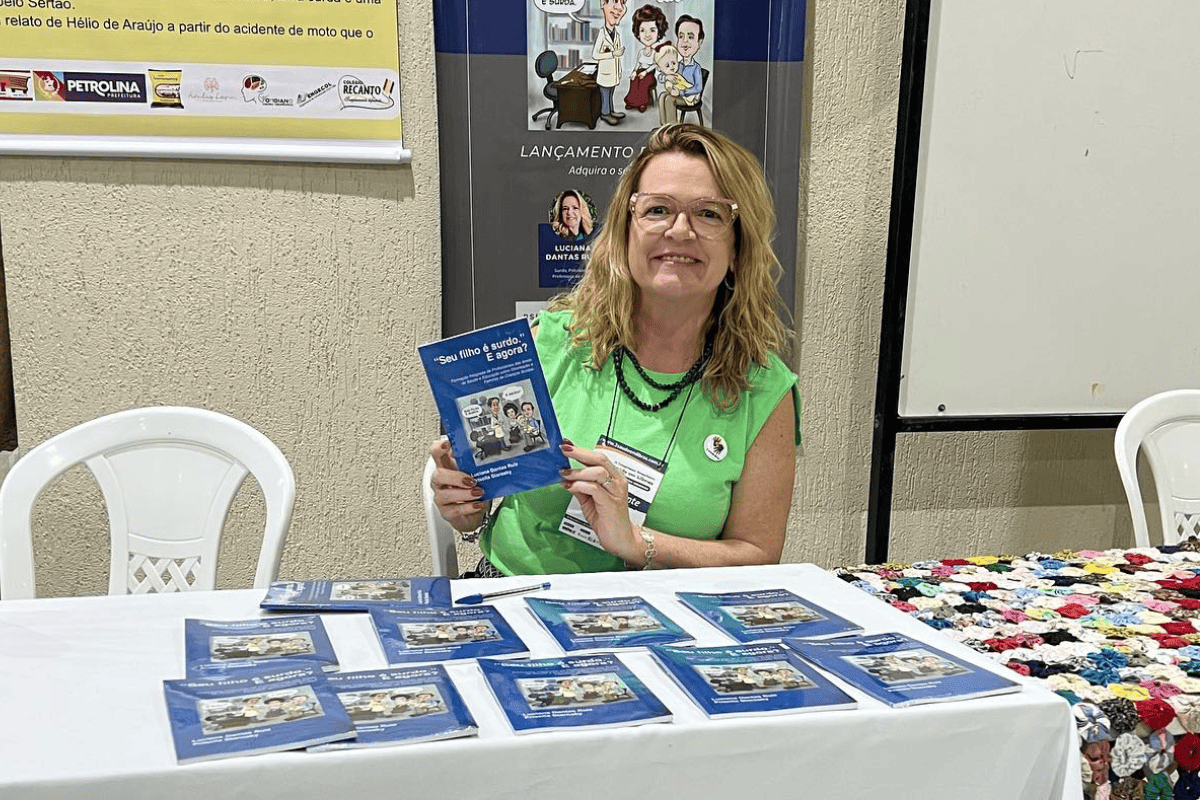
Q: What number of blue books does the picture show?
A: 11